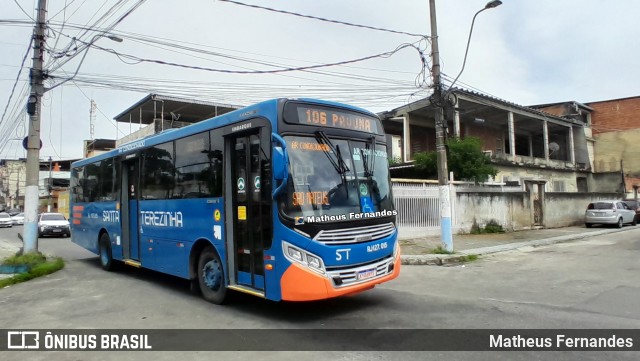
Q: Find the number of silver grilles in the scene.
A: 2